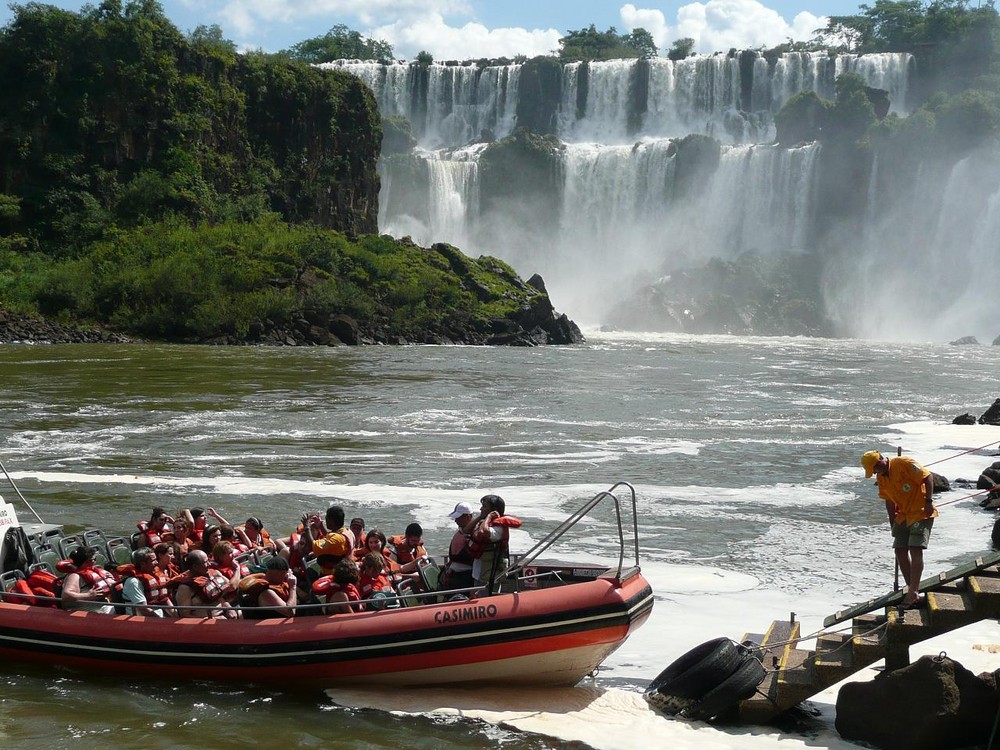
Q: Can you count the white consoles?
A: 1